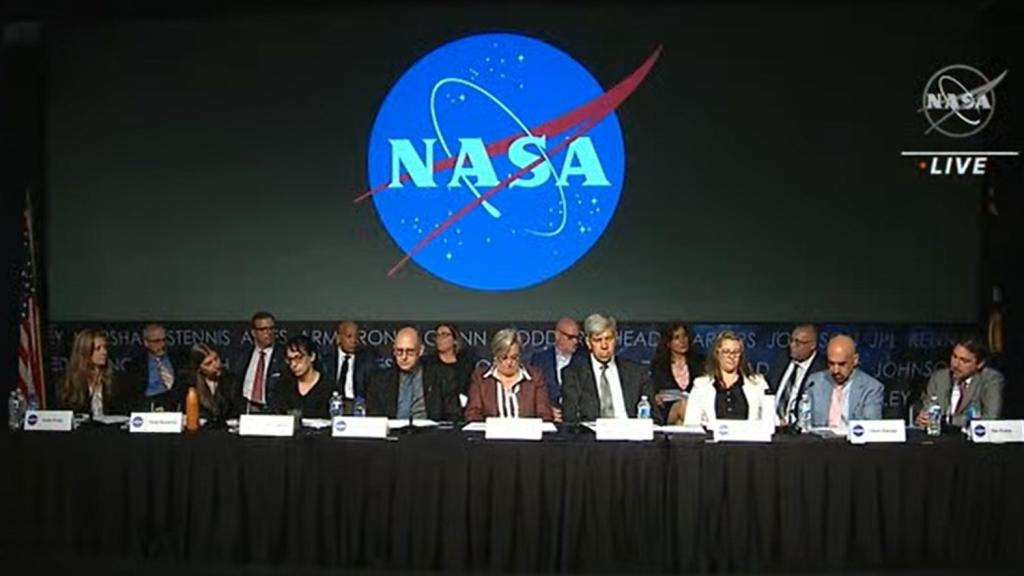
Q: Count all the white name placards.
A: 9